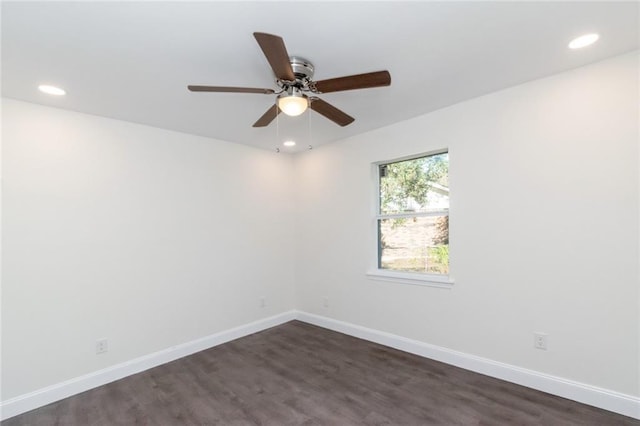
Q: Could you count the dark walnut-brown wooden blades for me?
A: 5